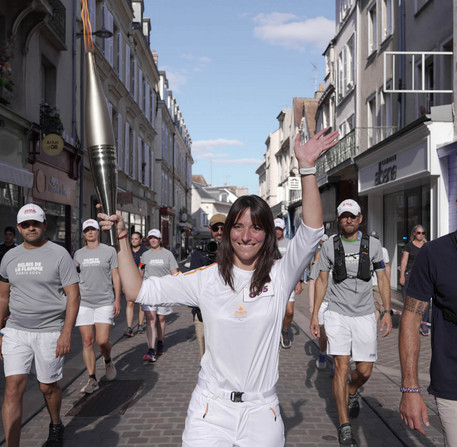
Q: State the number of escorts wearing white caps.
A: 5